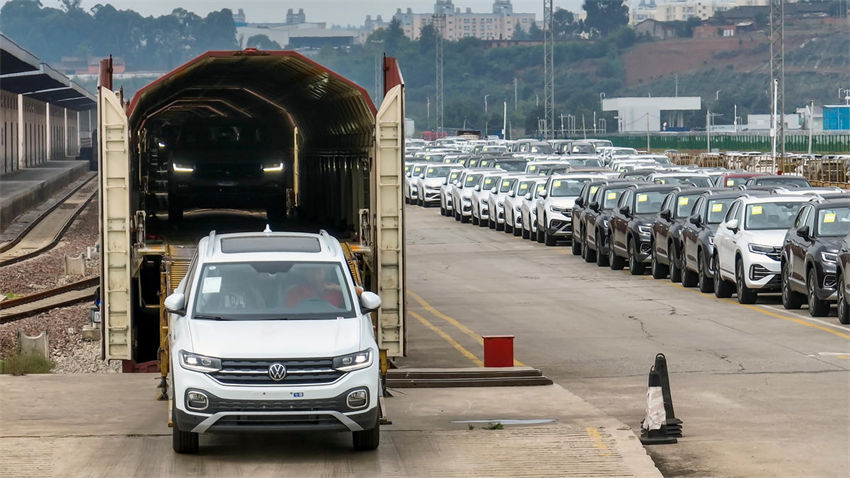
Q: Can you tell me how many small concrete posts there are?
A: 2